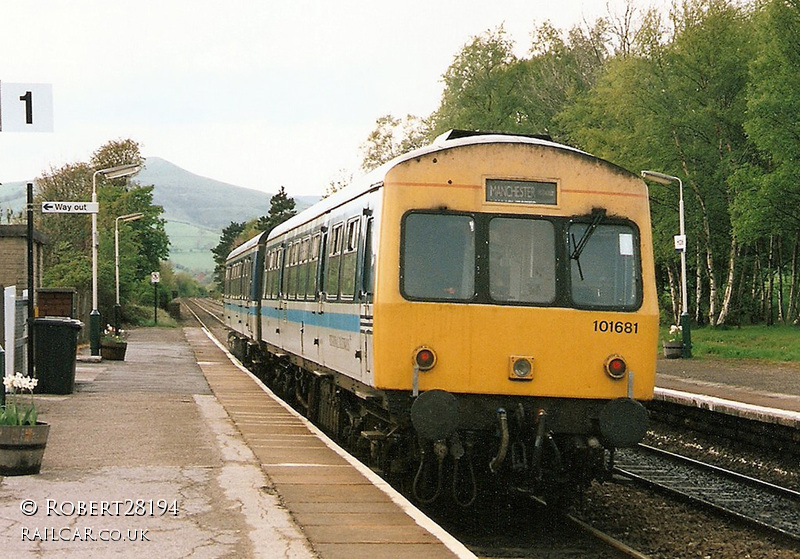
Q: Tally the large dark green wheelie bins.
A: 1